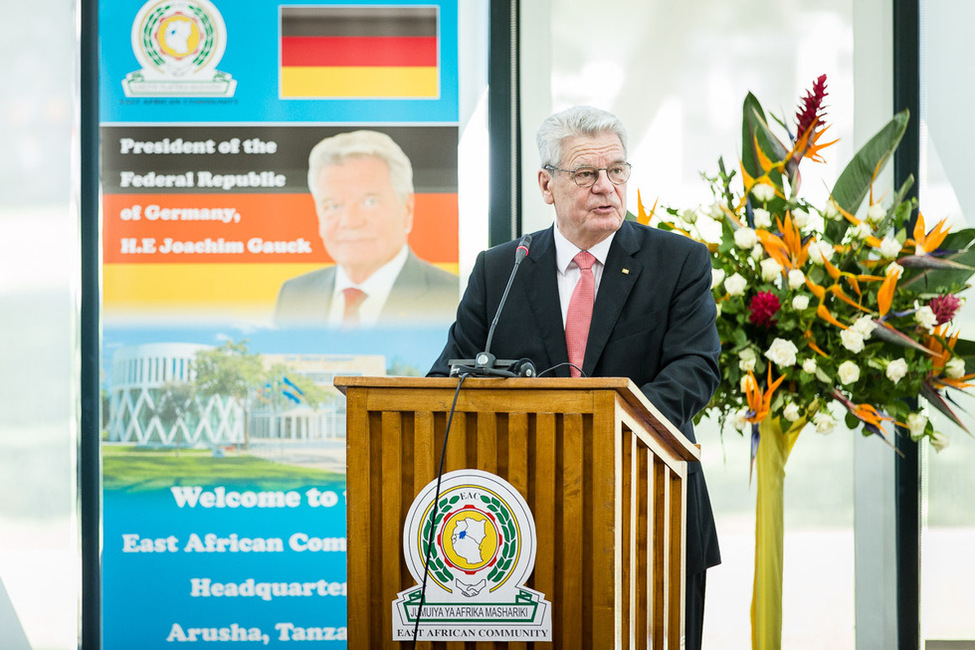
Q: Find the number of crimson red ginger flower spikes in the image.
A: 3